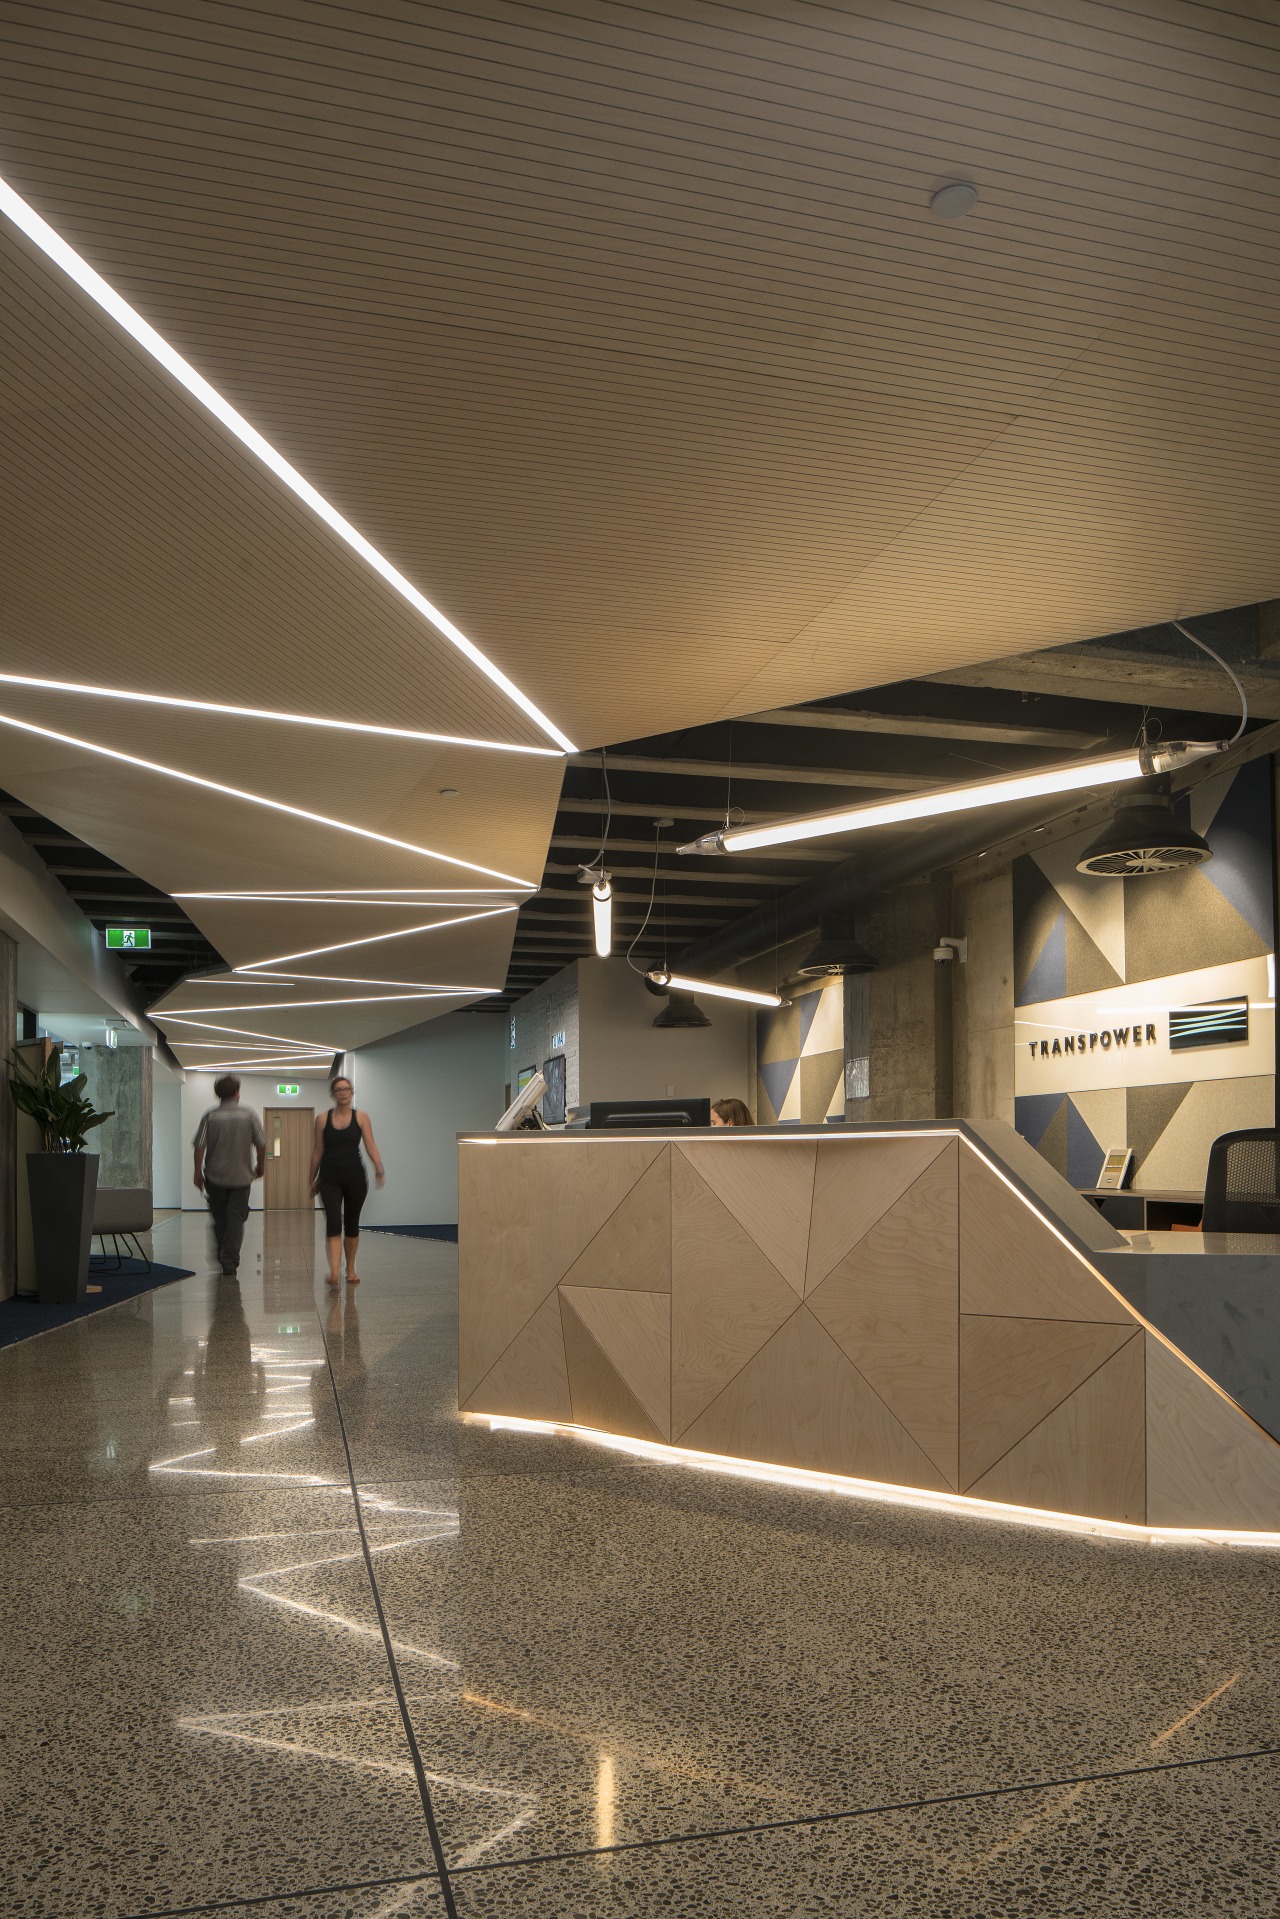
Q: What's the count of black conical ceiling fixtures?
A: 3